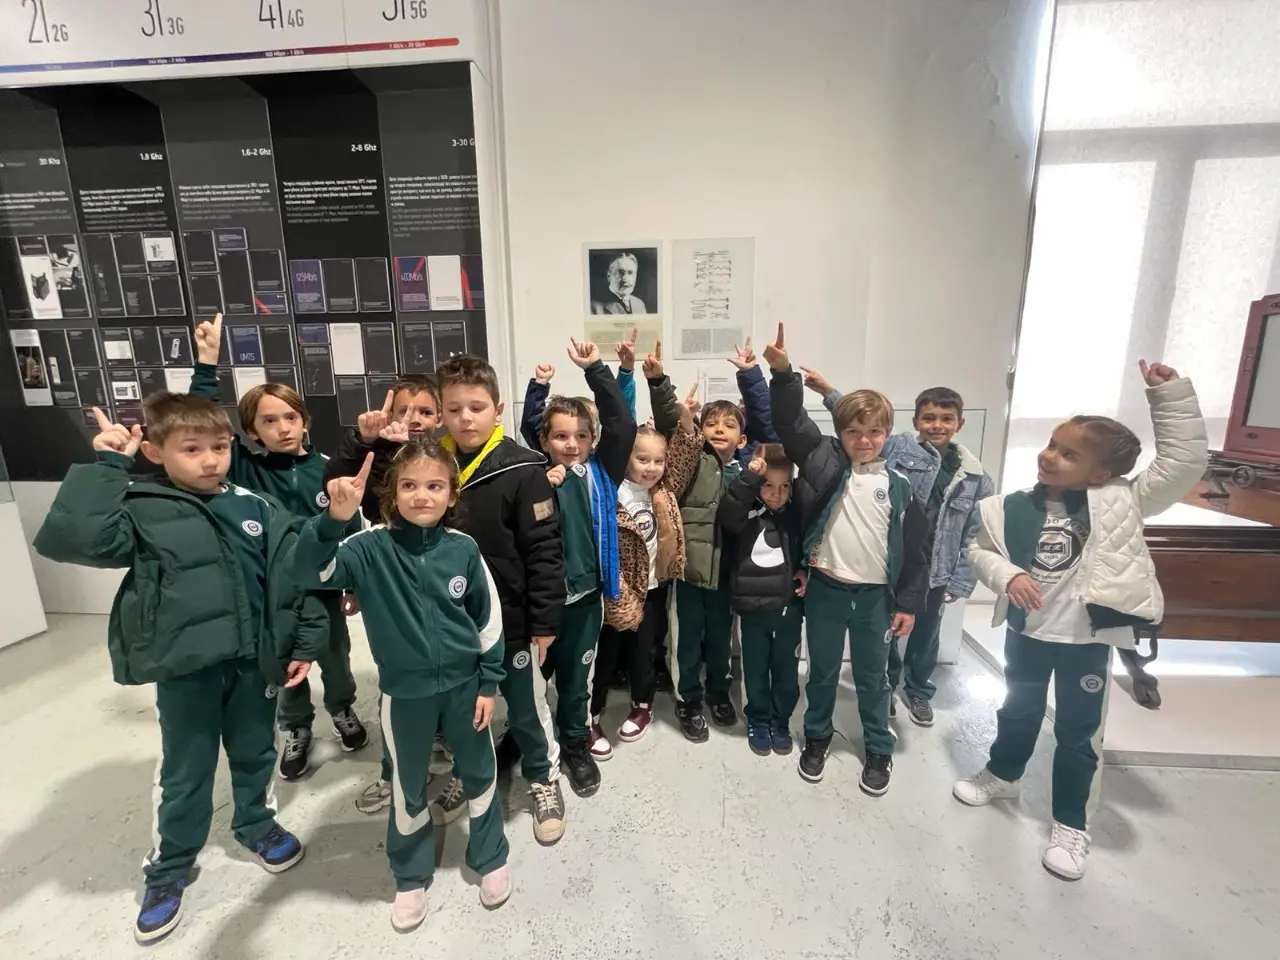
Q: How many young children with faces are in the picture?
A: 12